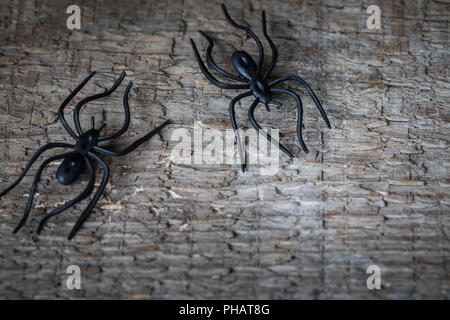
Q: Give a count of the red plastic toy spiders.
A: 0